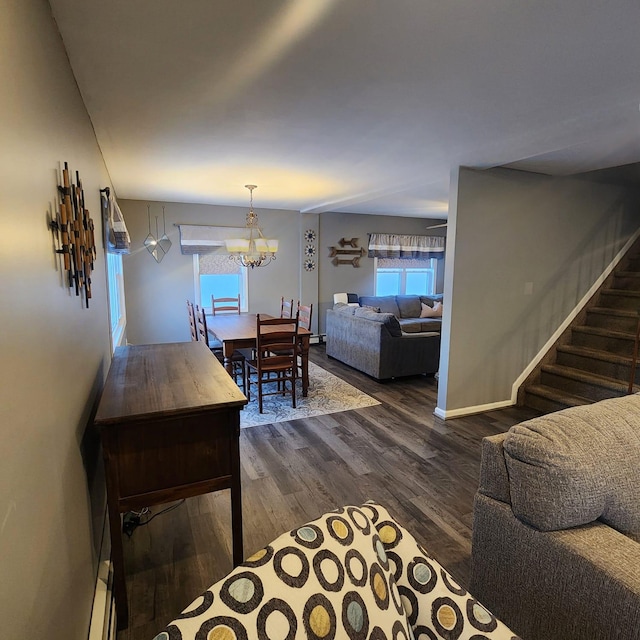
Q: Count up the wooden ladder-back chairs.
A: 6